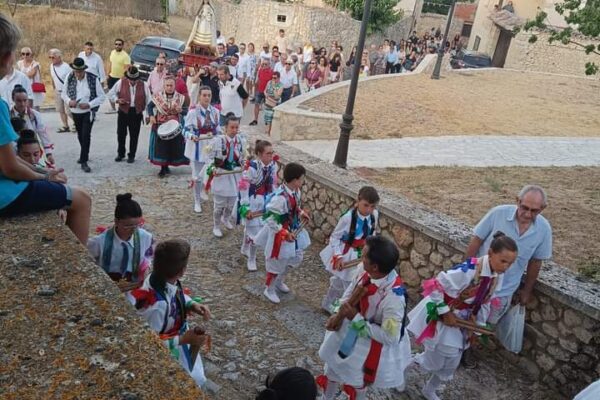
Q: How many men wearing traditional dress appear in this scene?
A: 2